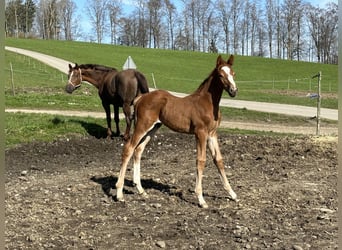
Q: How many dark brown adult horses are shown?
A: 1